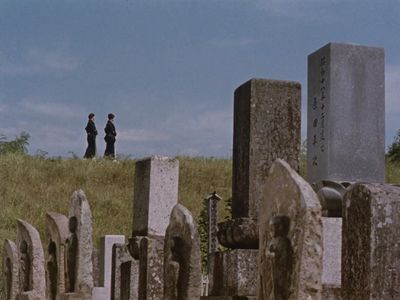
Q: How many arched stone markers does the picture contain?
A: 6